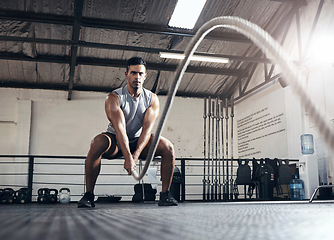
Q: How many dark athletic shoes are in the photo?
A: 2